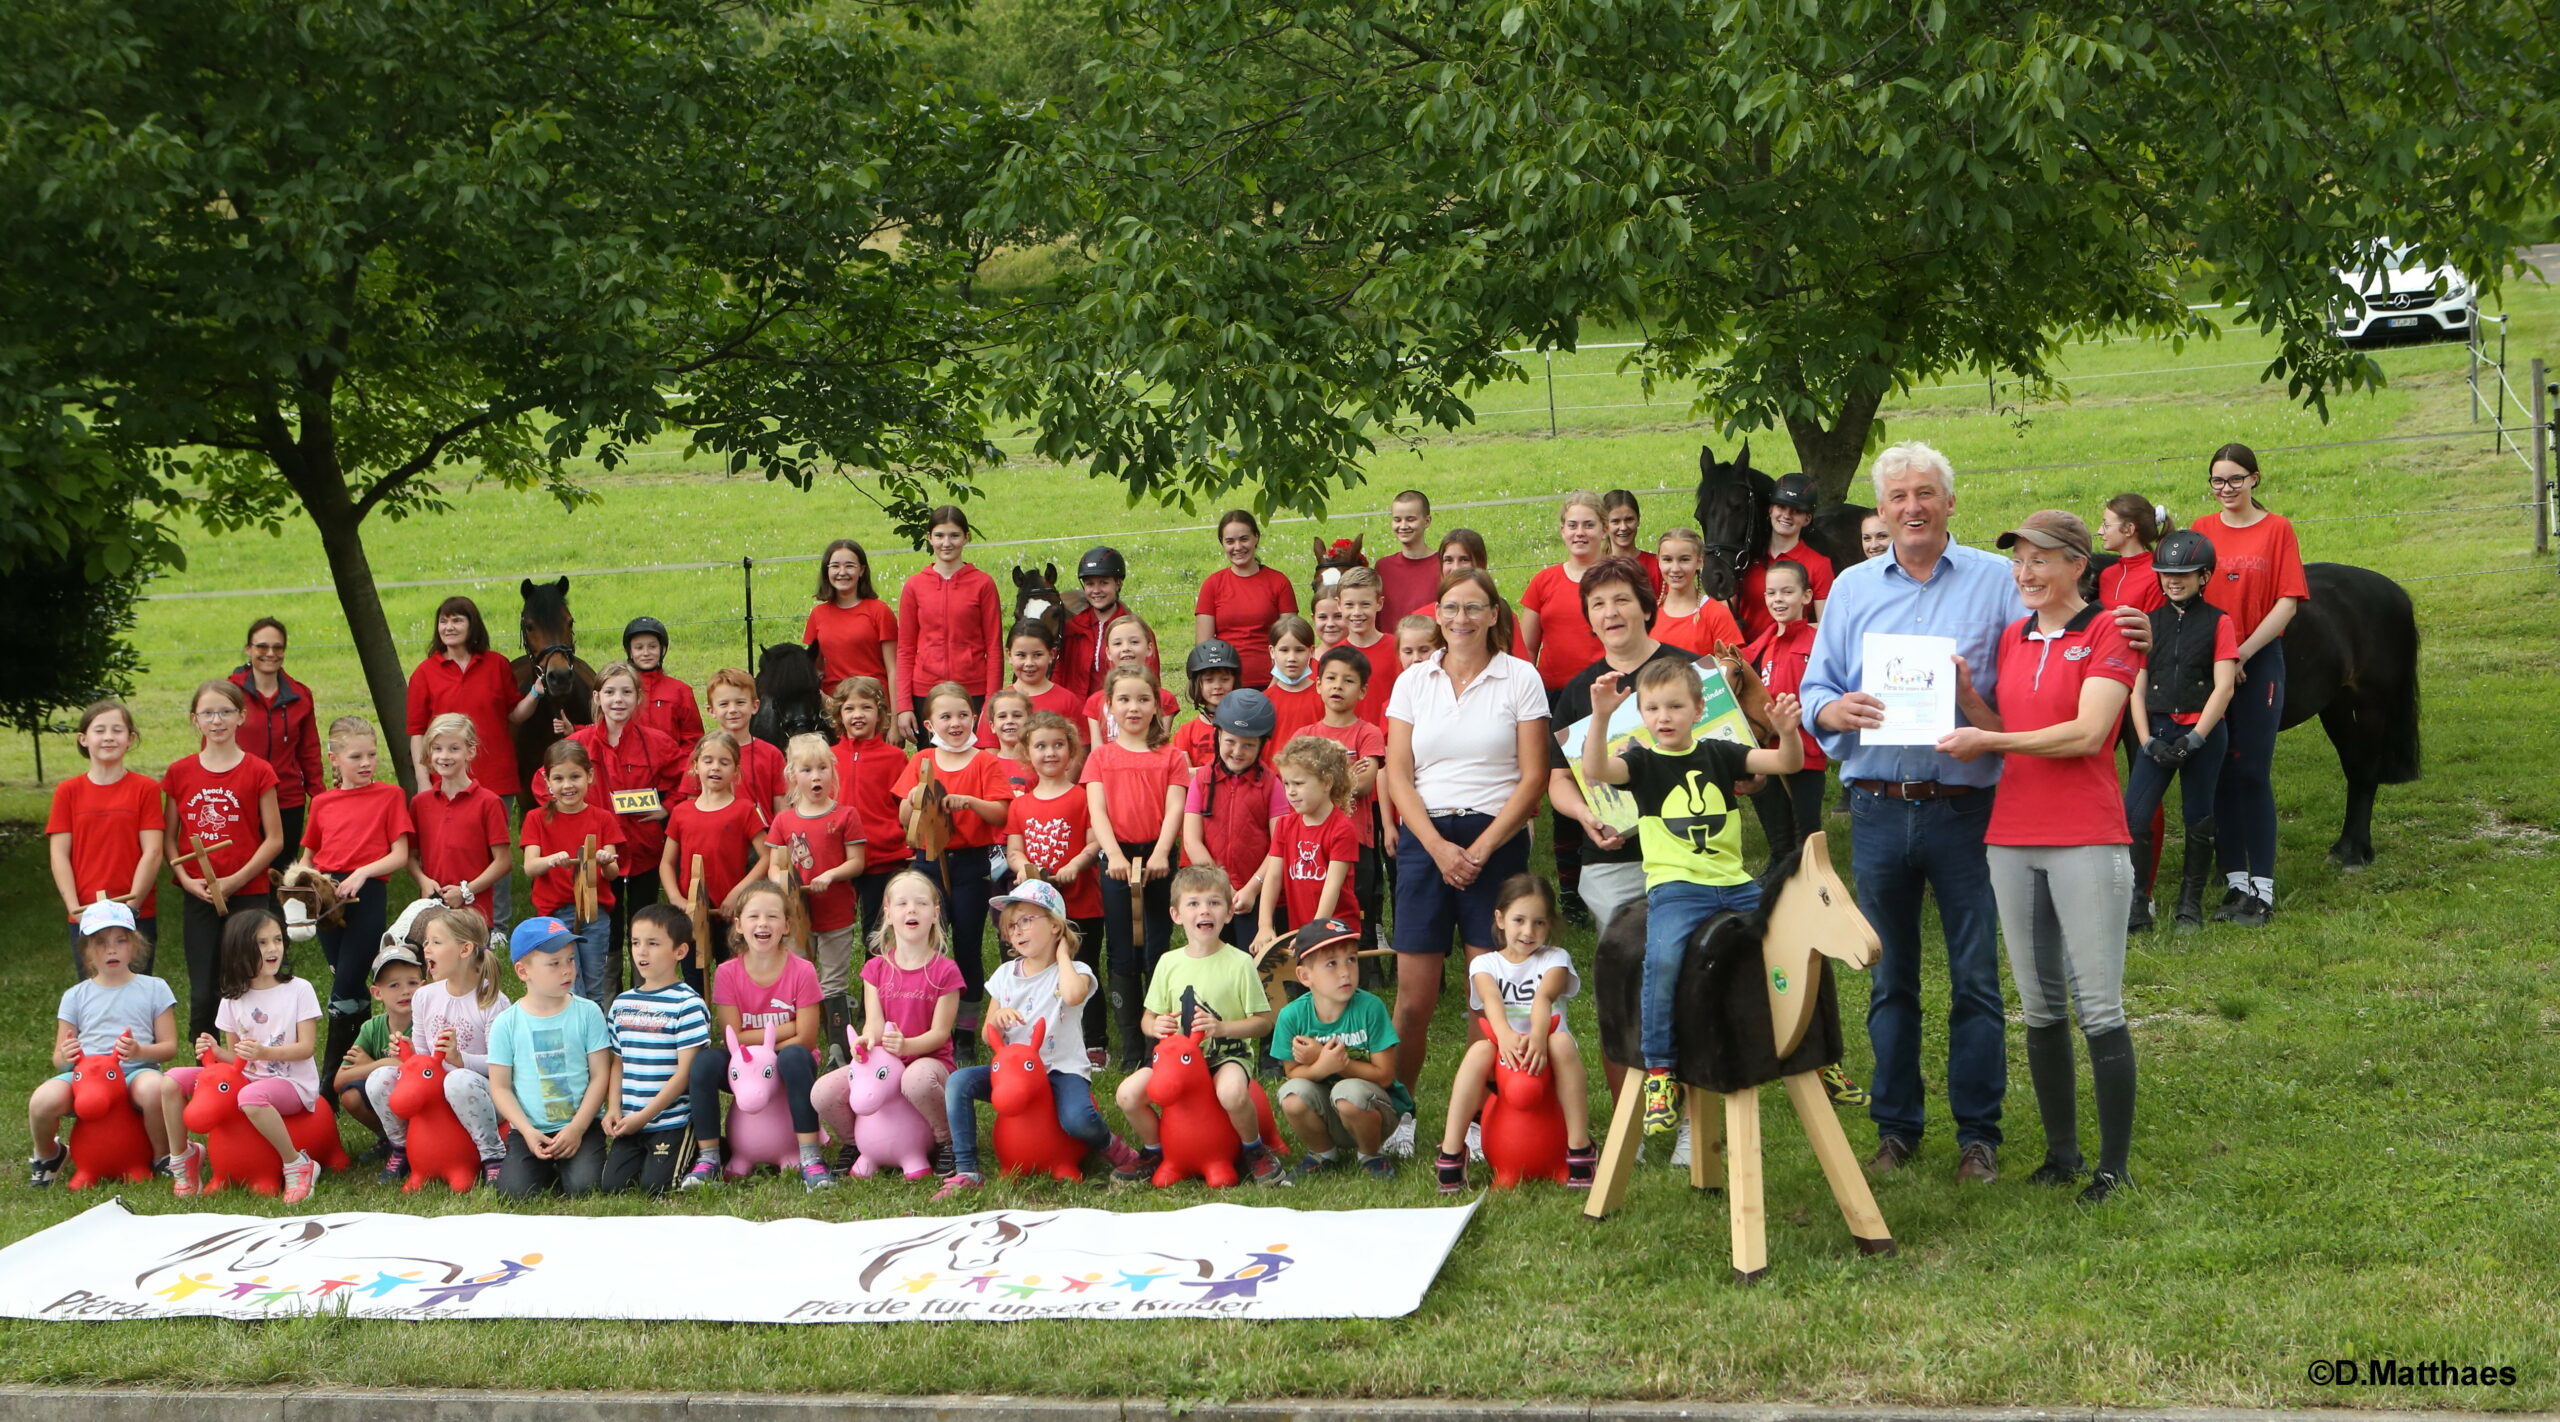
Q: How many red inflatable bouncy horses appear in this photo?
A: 6